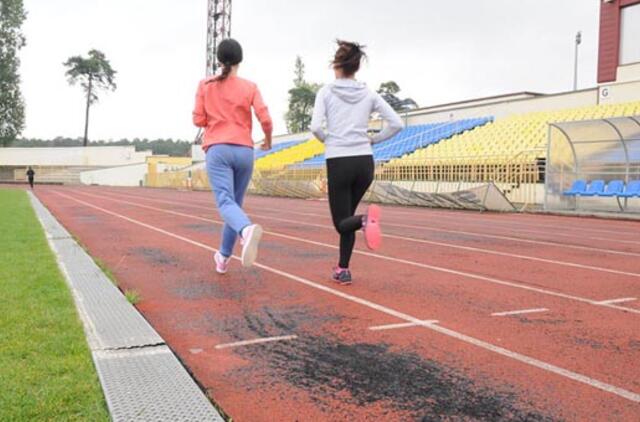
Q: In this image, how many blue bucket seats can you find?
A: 4